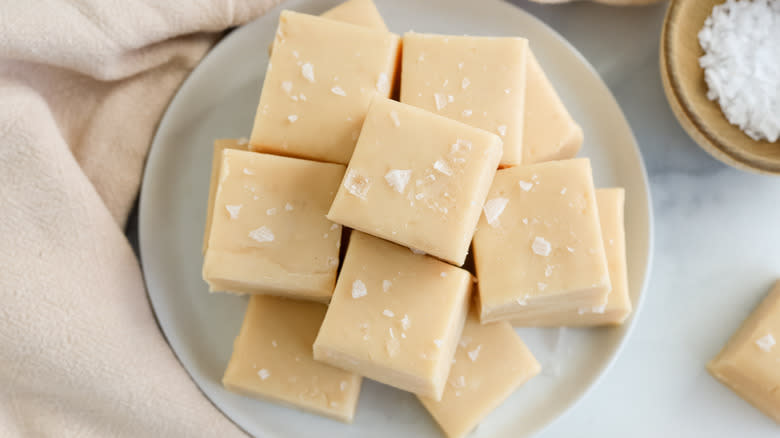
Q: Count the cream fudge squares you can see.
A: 13